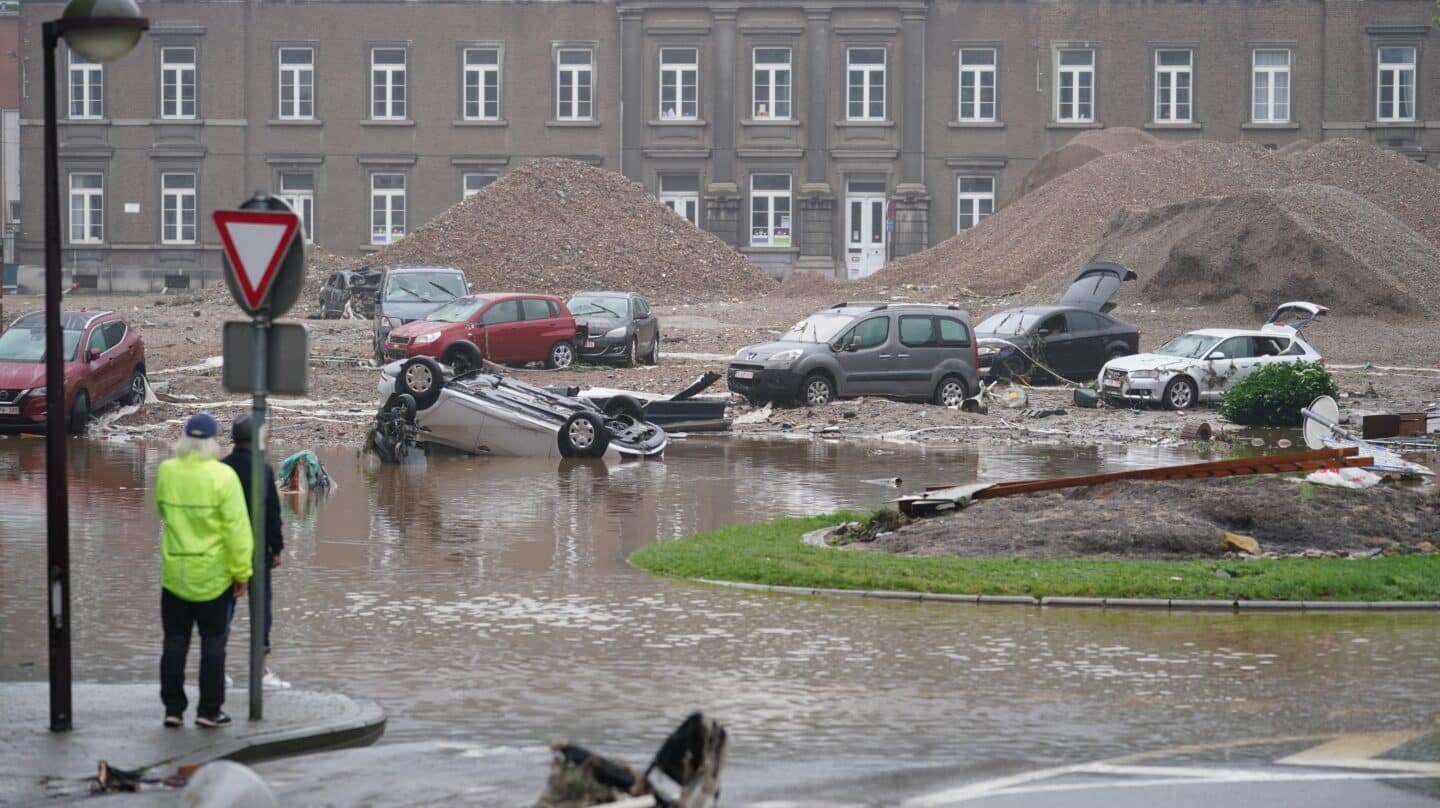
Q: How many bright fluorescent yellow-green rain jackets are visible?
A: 1